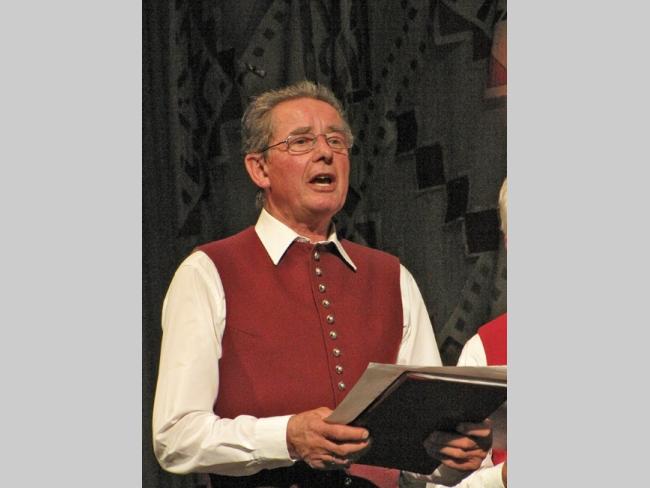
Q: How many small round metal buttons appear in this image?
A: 9